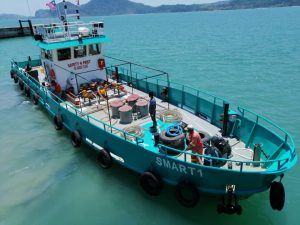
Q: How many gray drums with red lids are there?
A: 4